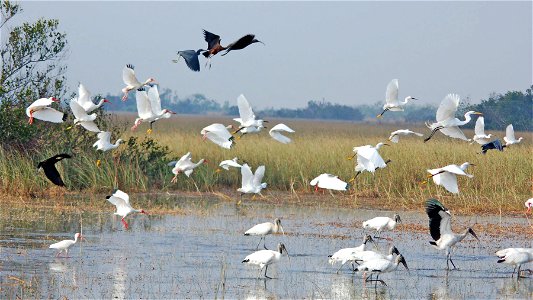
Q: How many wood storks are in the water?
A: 8